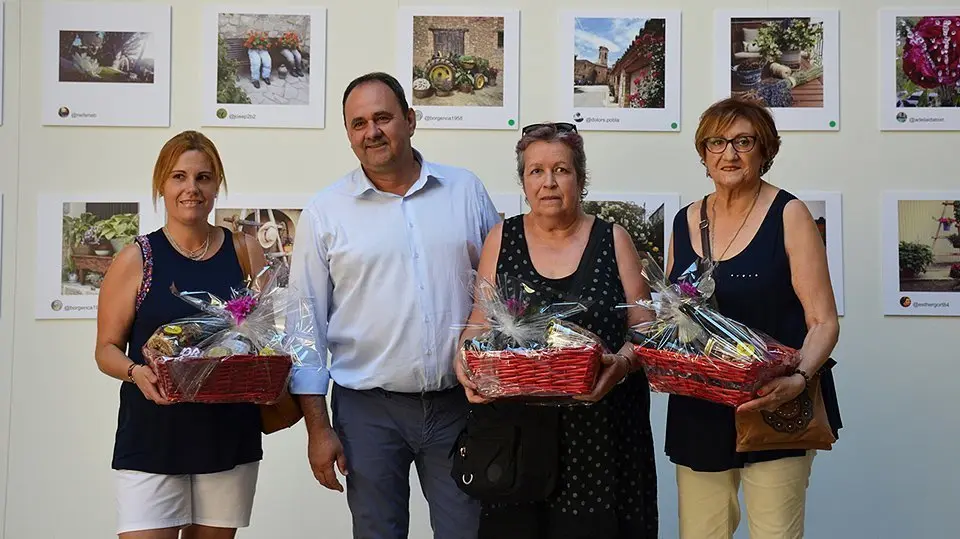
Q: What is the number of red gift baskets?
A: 3